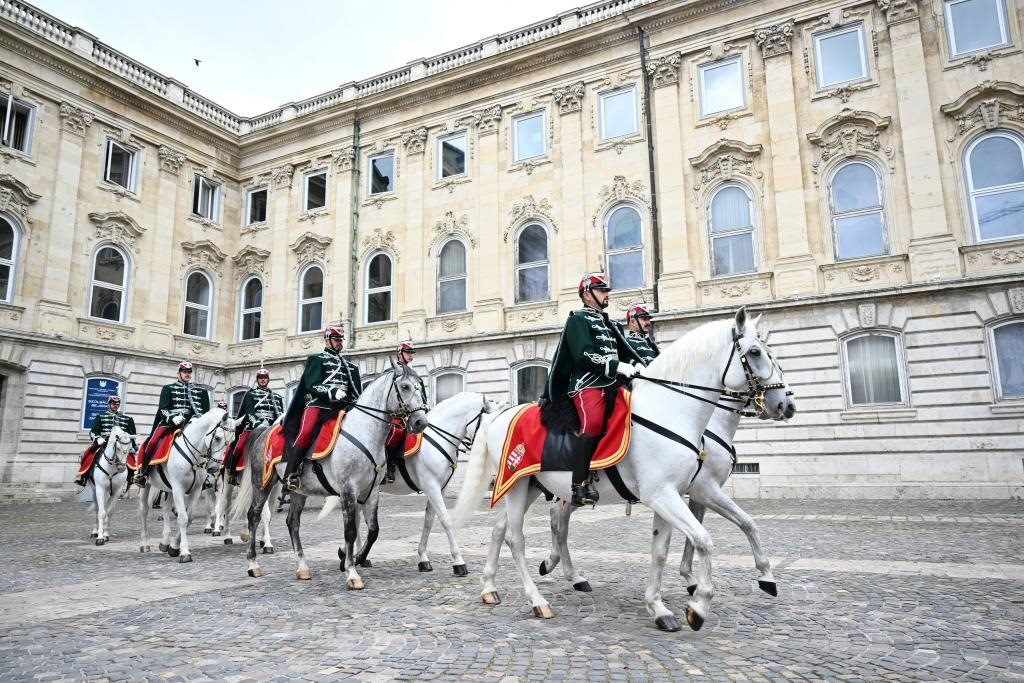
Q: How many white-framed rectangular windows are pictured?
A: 12